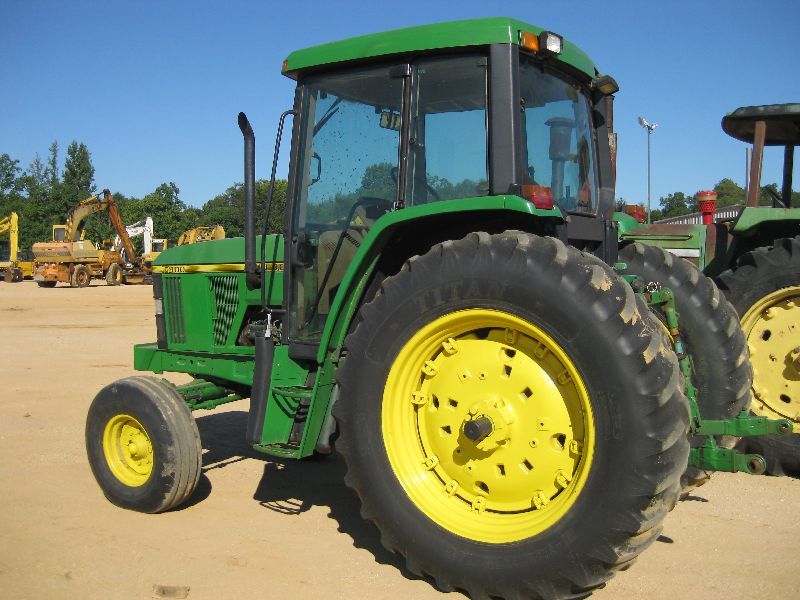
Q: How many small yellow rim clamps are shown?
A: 12